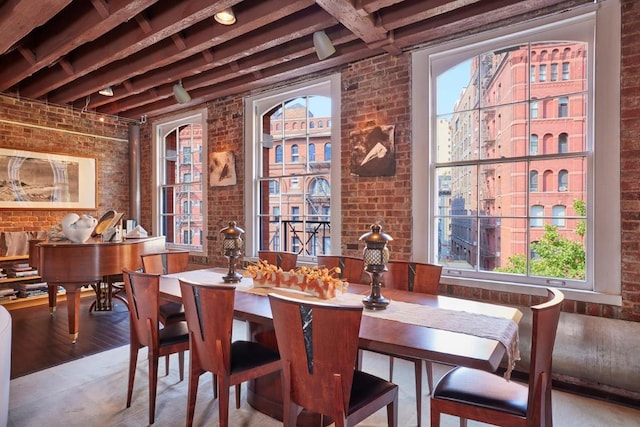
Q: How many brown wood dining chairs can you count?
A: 8